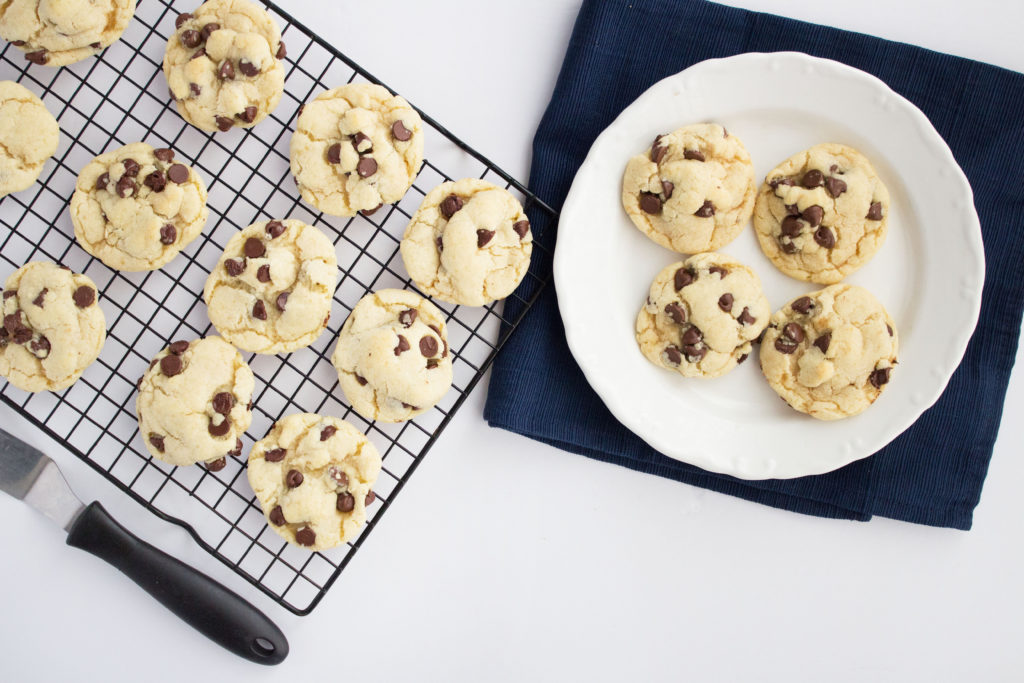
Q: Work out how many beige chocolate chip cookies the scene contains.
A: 15